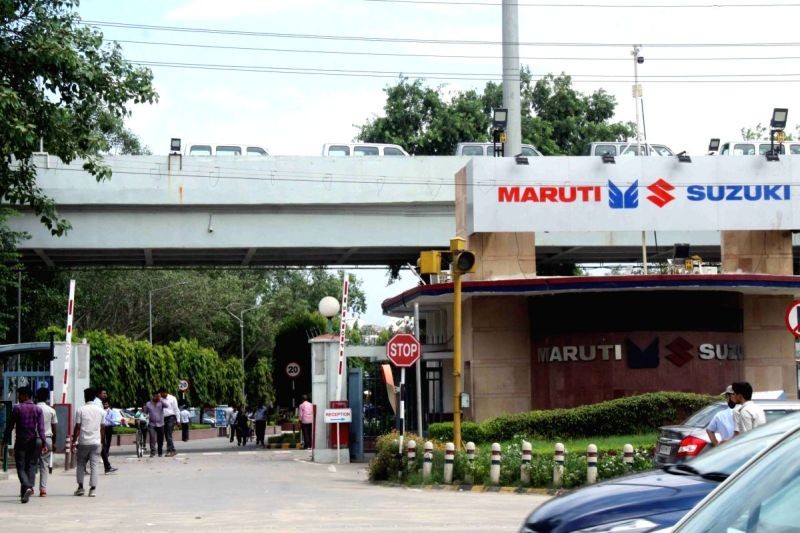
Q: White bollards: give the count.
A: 9